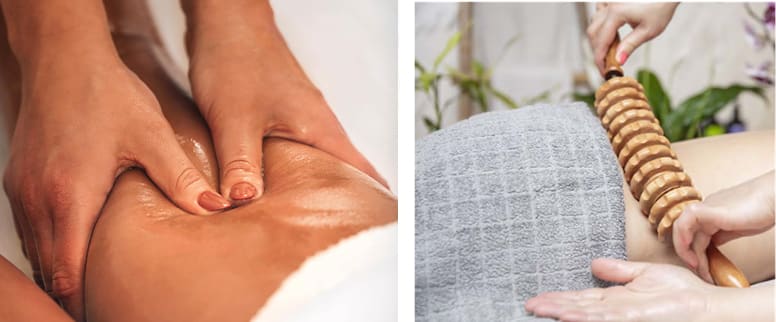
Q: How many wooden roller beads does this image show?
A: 11